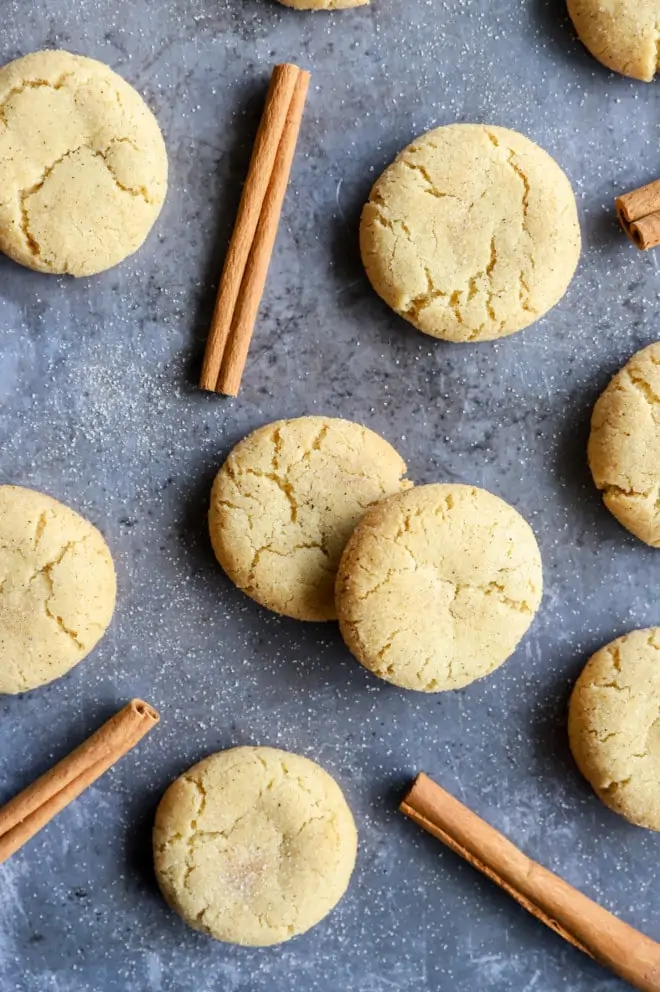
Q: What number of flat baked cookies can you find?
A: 10